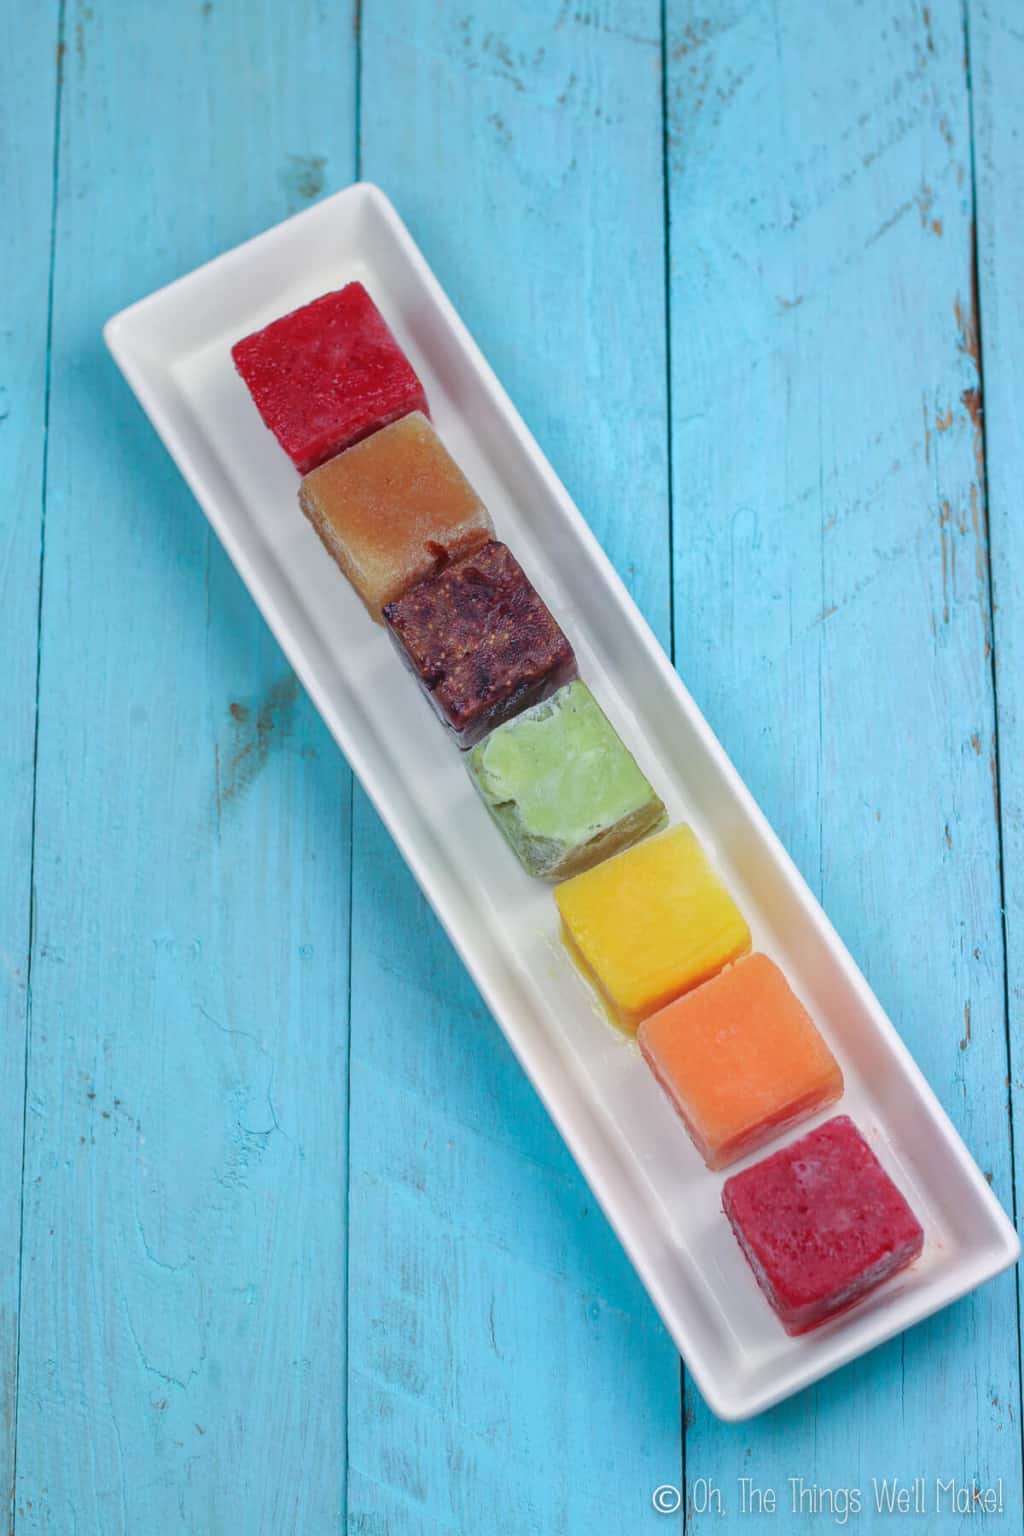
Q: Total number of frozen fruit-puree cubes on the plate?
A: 7